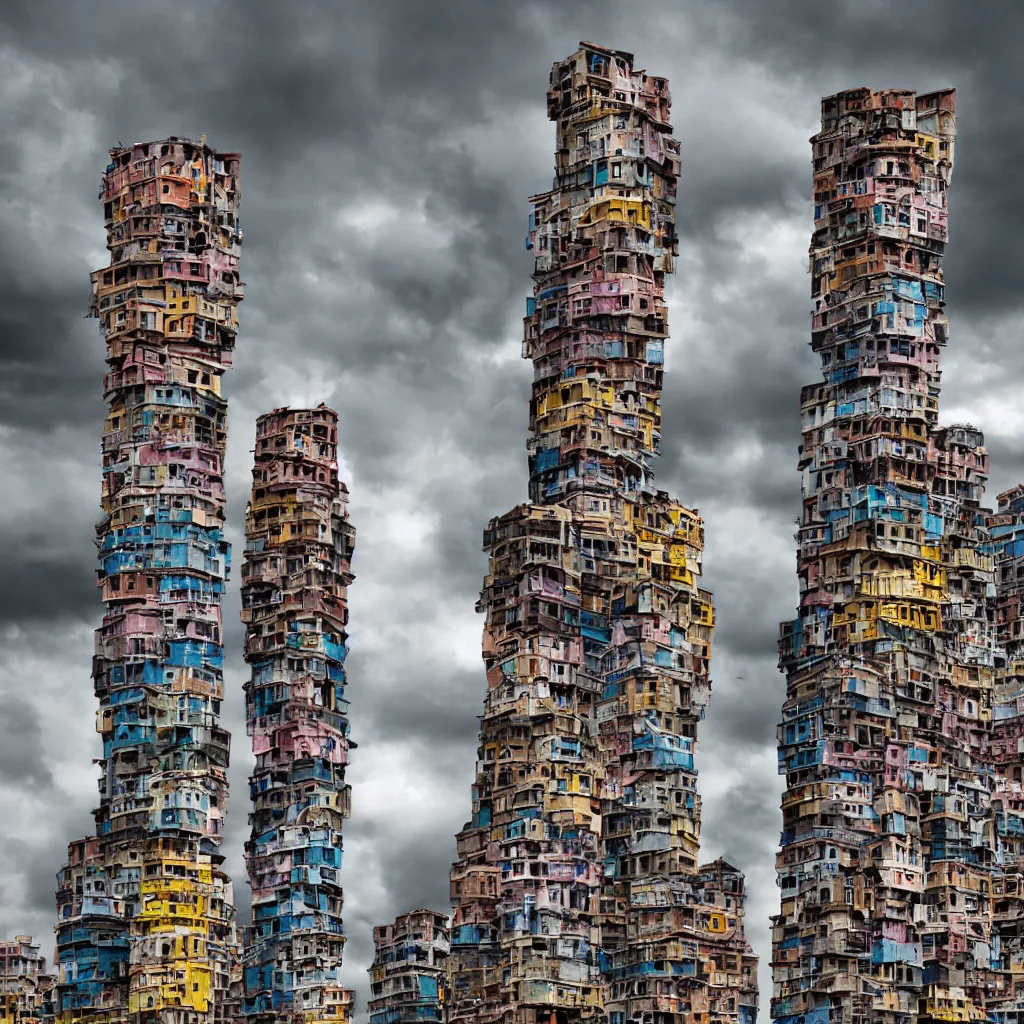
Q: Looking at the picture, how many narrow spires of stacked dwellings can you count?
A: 4